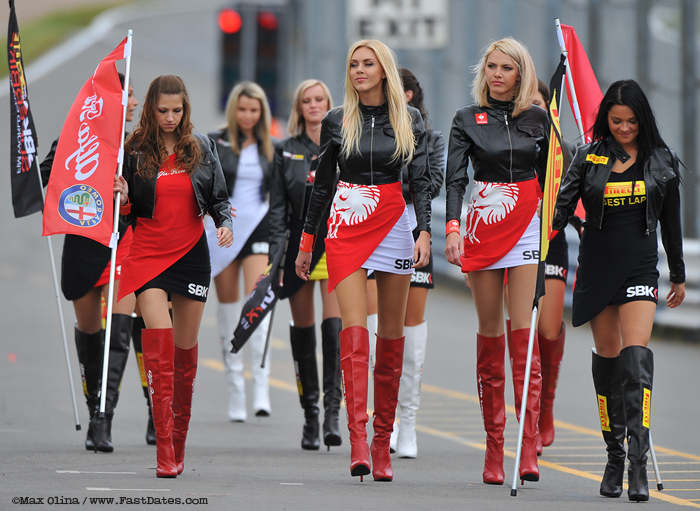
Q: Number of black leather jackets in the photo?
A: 9